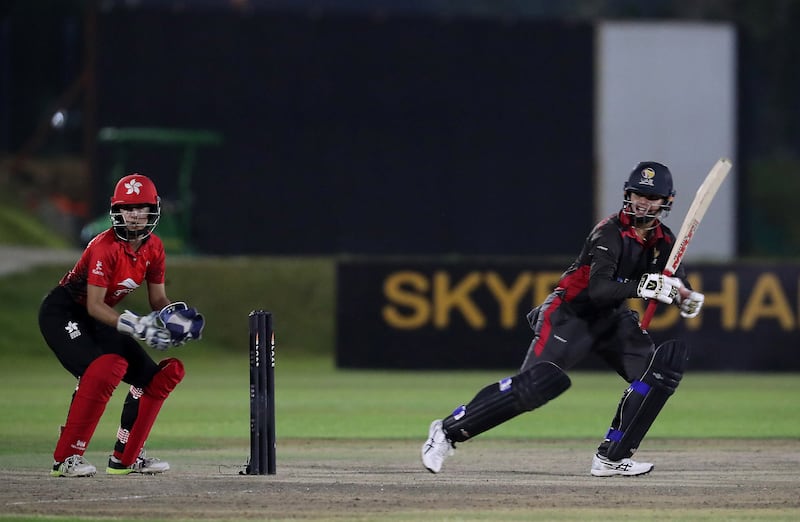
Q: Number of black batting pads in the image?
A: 2